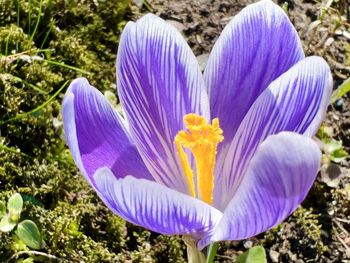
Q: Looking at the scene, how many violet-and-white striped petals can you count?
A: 6